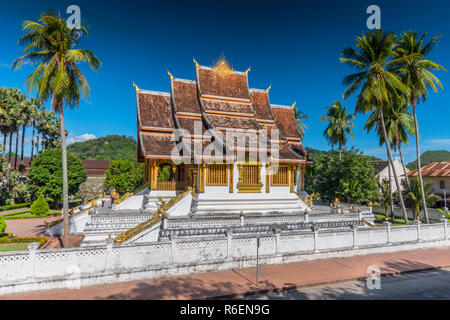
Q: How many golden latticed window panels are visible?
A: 3